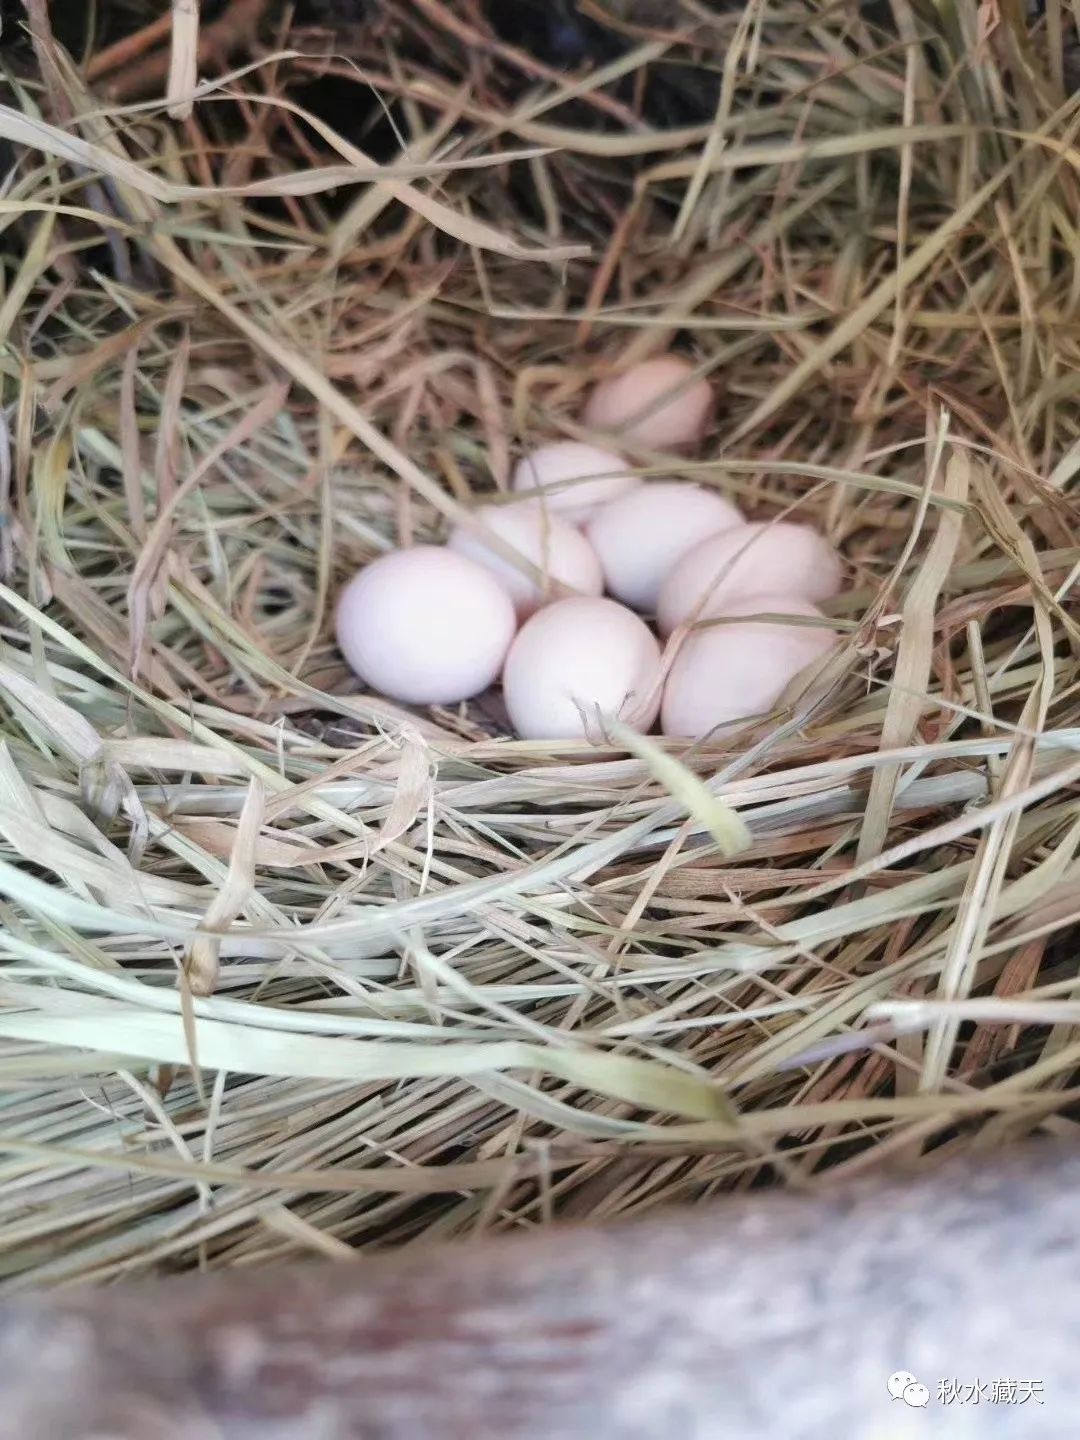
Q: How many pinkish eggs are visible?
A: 8